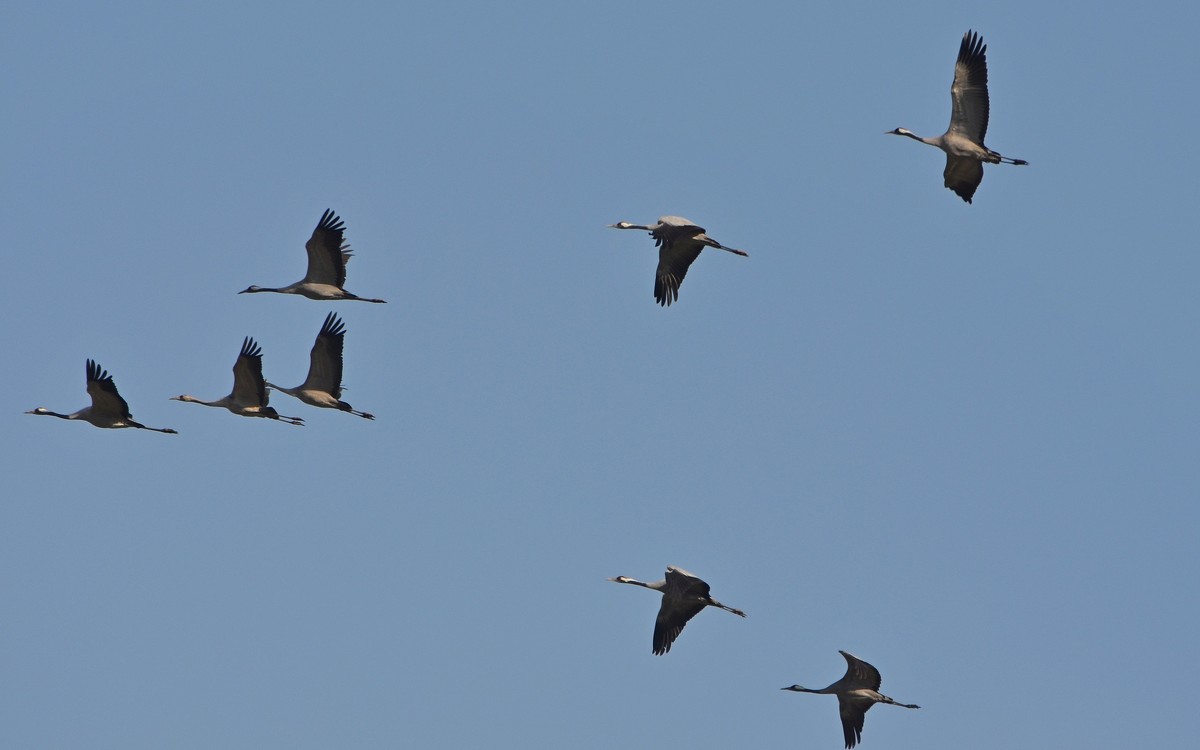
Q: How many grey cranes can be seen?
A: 8